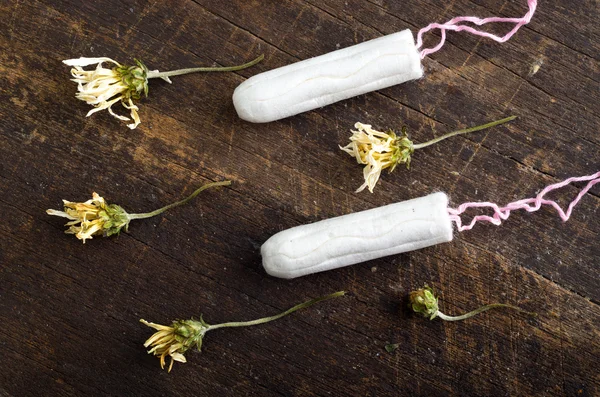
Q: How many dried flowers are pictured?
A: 5